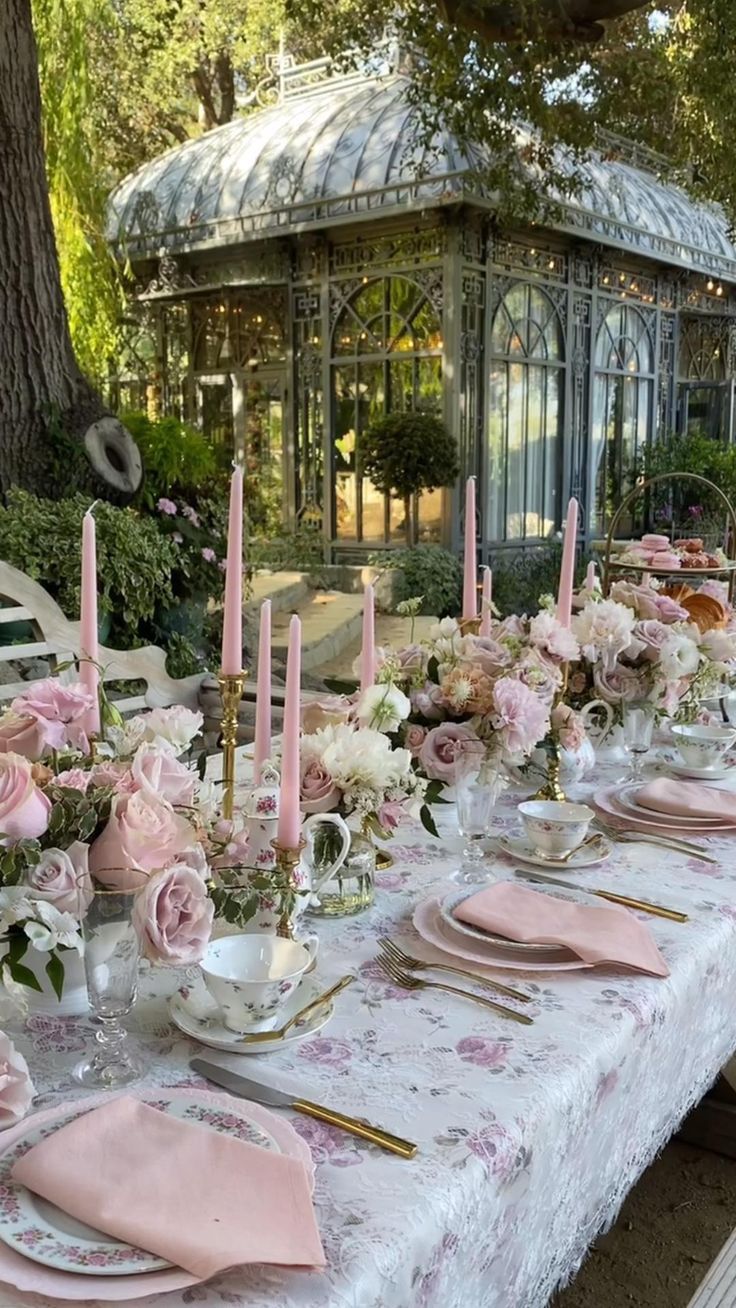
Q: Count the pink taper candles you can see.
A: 9